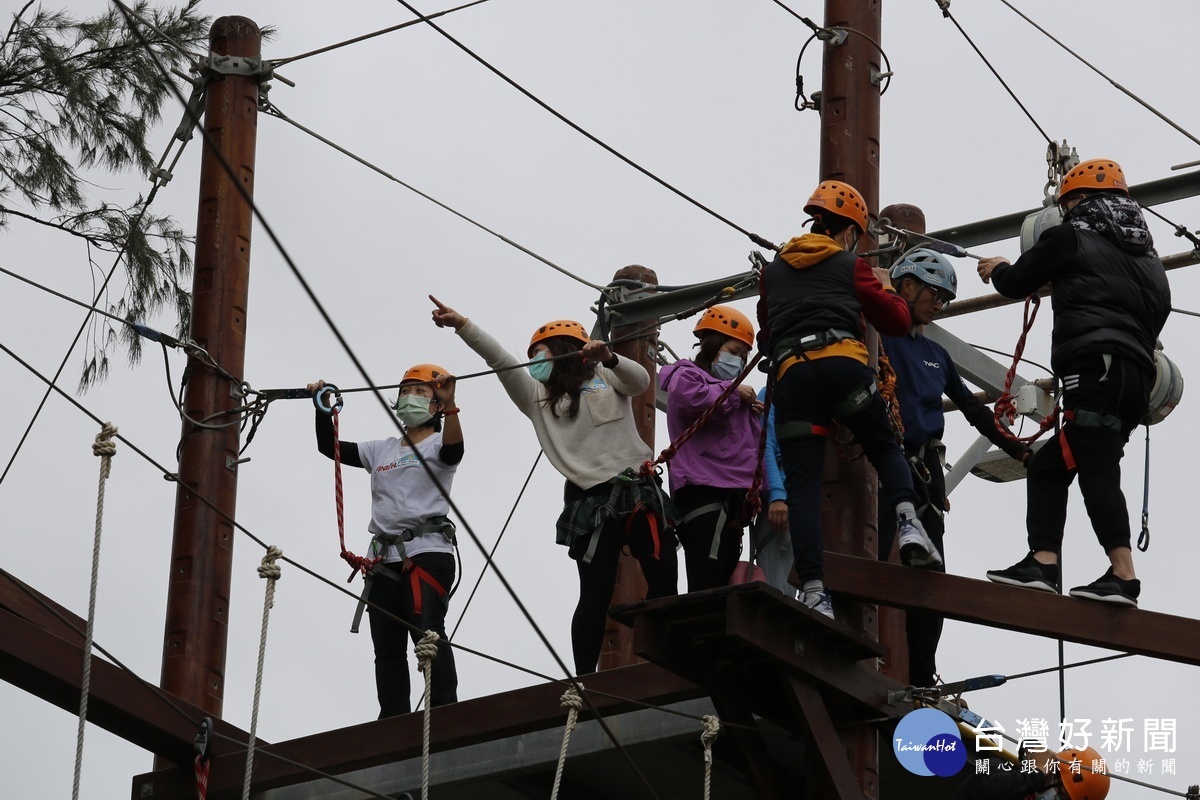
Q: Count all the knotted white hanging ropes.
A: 5